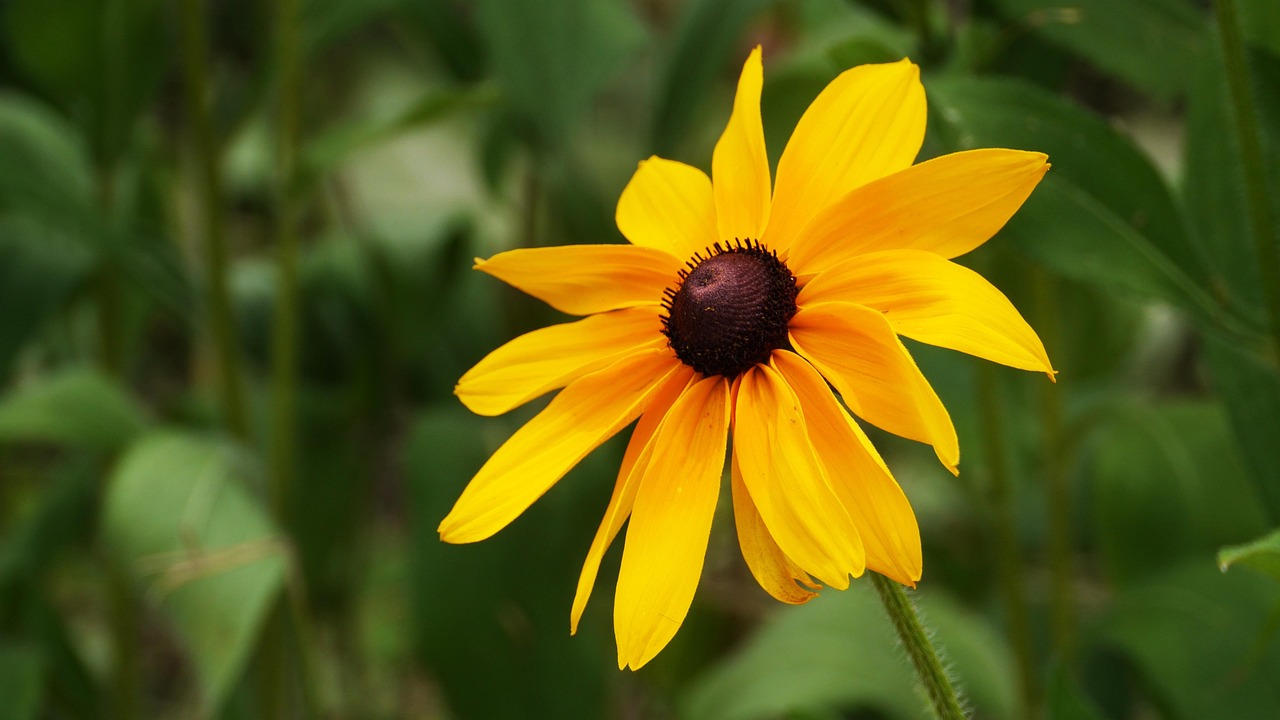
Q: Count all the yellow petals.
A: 14